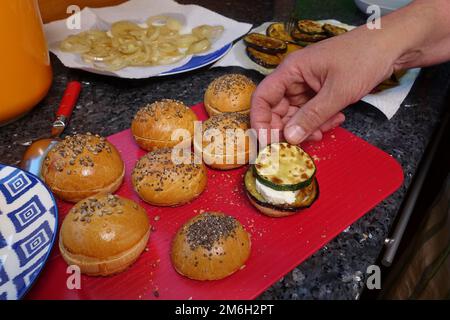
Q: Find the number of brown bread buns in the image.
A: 7